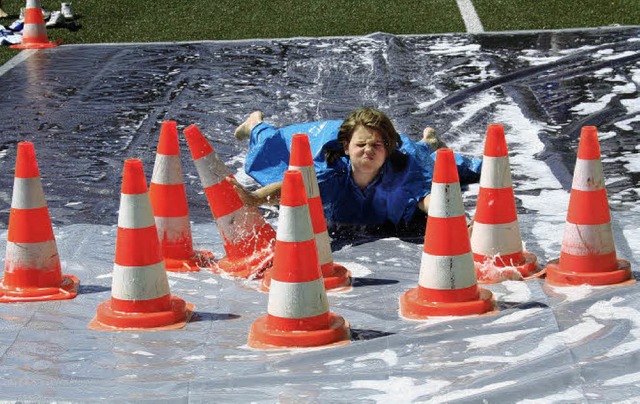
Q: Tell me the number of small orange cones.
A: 10